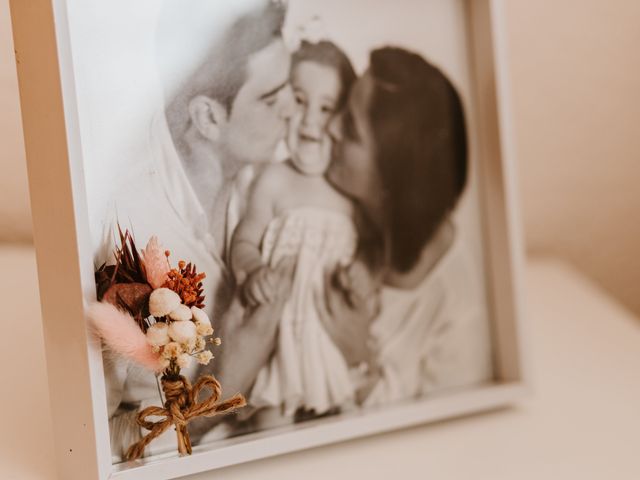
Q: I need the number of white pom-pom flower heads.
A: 5